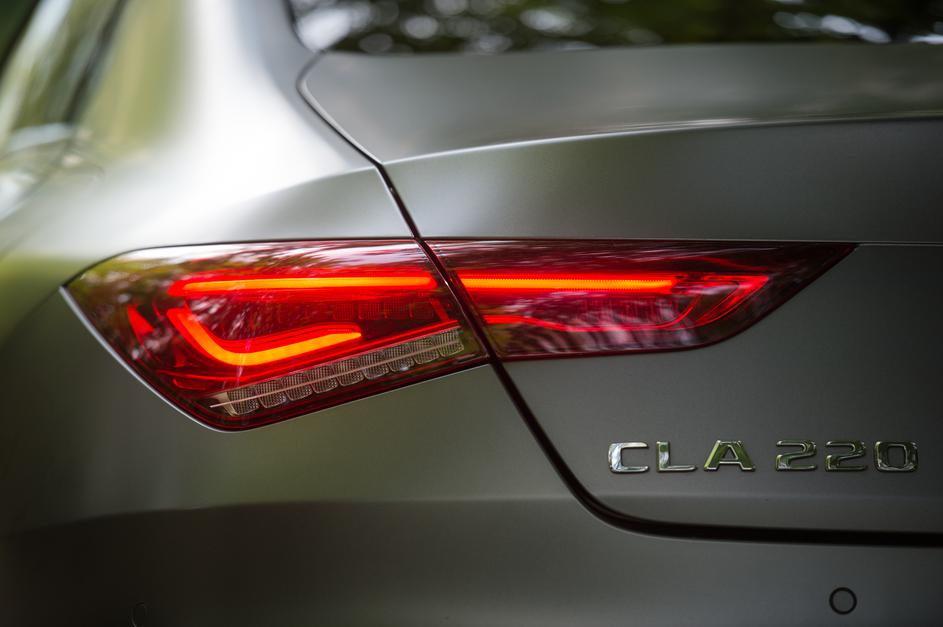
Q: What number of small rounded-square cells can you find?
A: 9